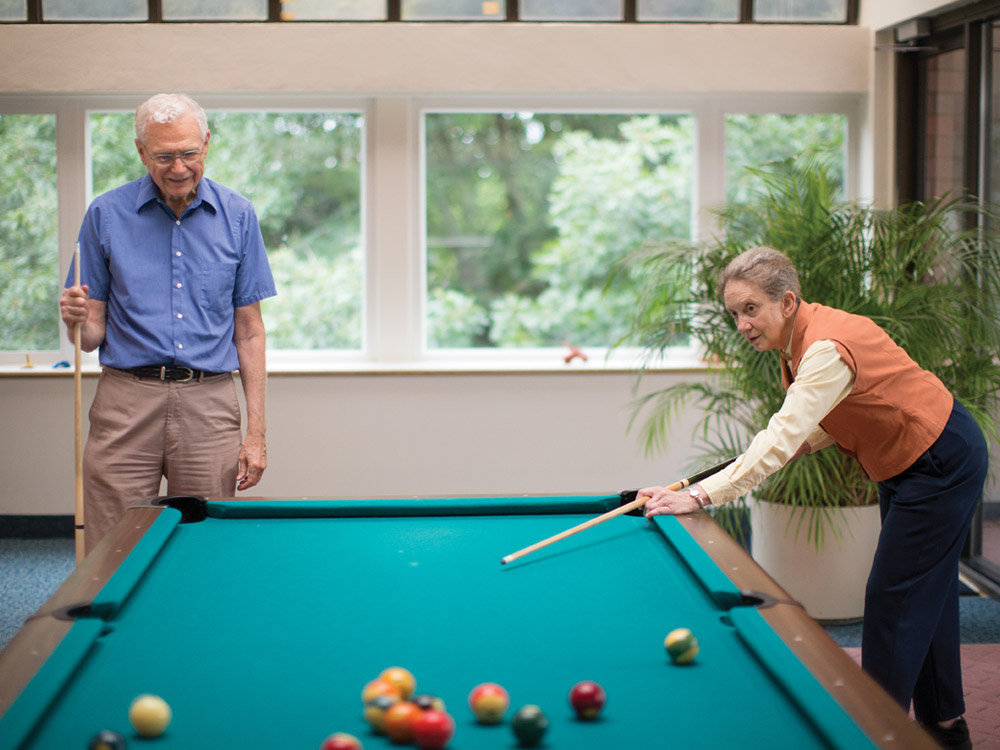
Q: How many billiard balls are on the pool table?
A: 13